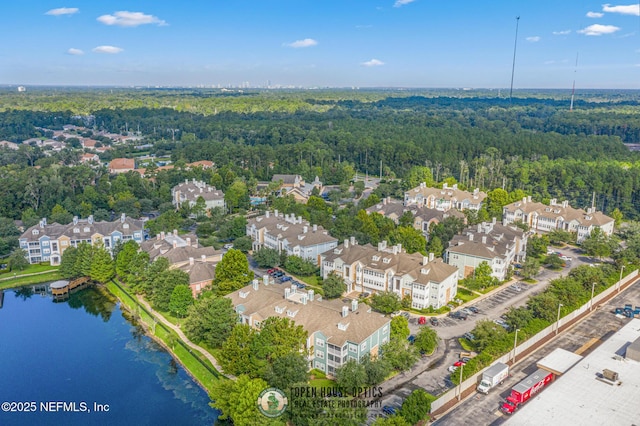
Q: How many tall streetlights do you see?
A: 5